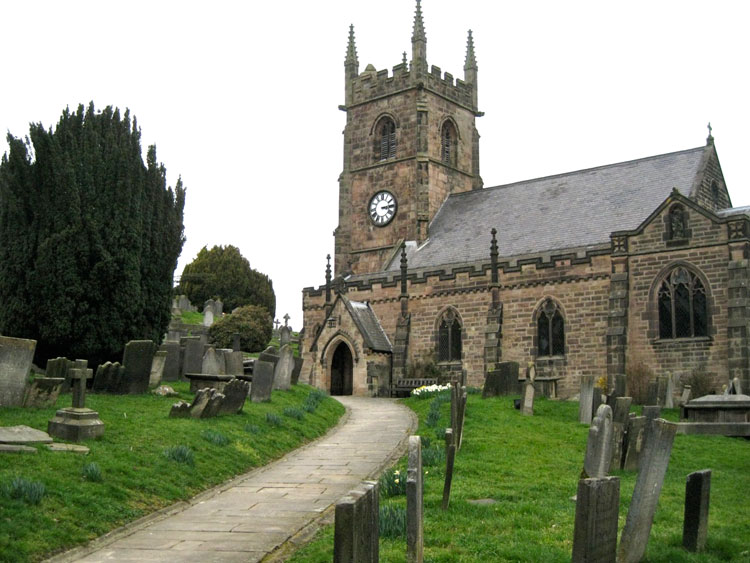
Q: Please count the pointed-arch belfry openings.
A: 2